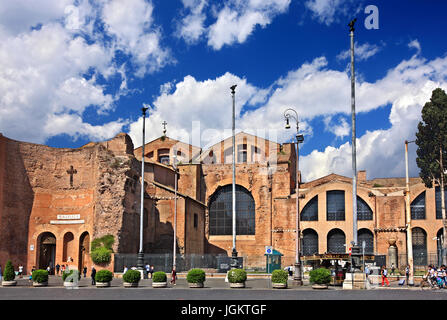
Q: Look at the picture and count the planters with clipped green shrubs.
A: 10